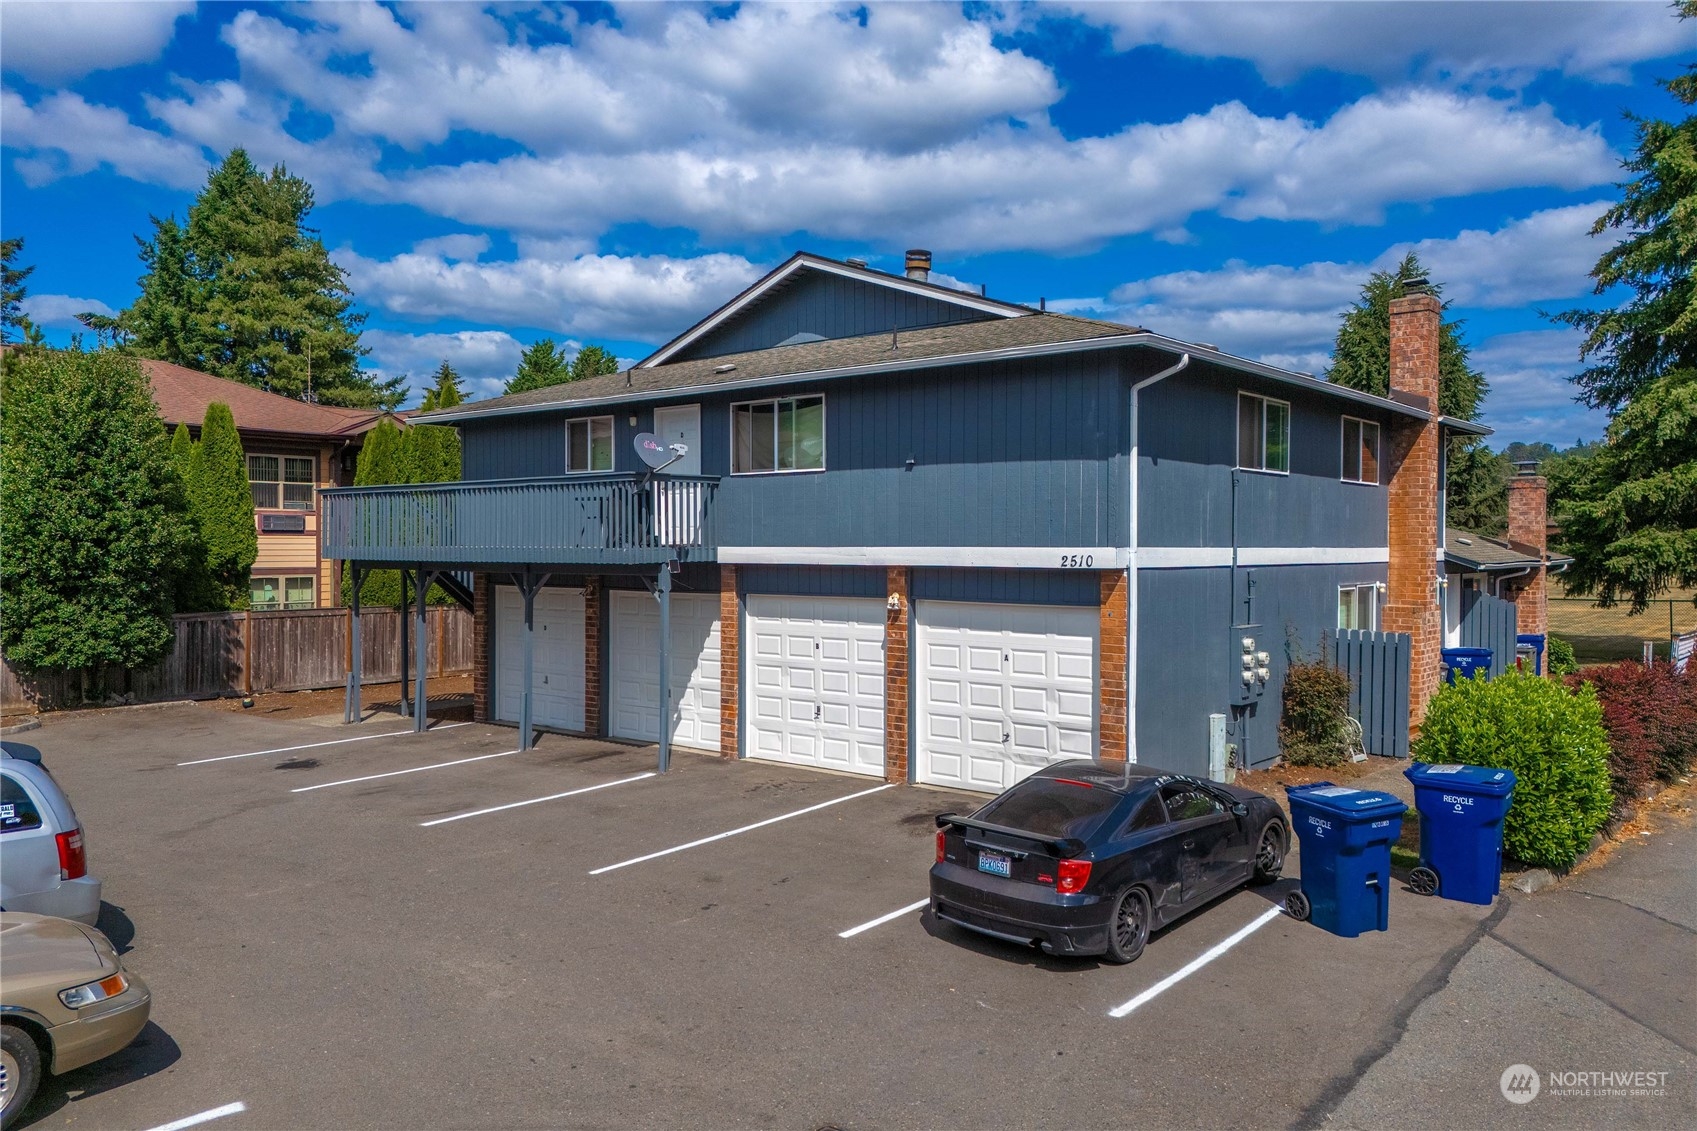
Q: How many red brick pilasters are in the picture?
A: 5